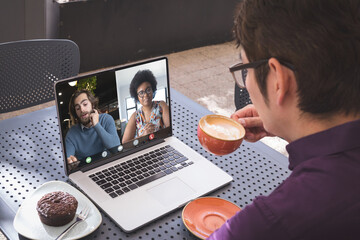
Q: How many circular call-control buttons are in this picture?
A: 5